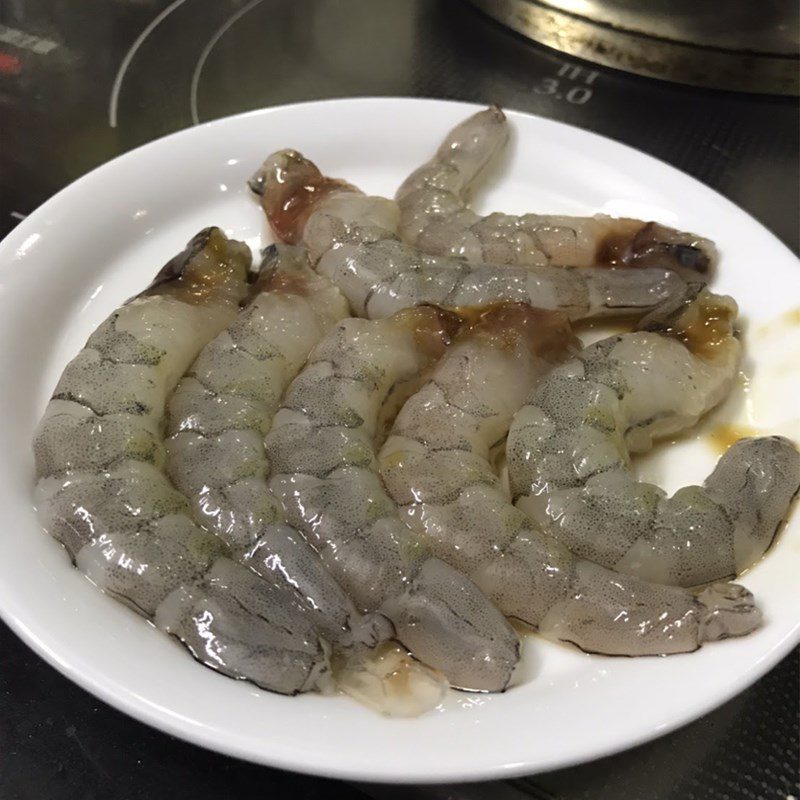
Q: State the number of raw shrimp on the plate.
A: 7